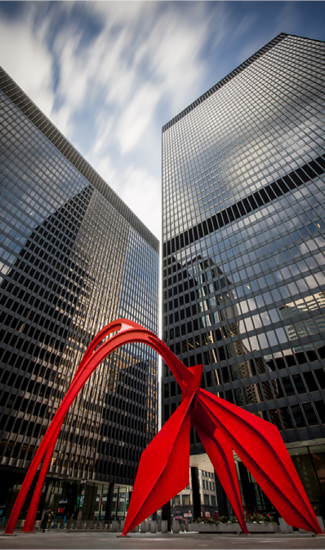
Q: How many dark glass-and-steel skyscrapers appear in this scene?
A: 2